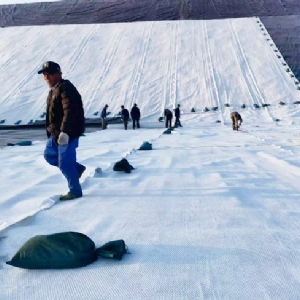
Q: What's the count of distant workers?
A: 6